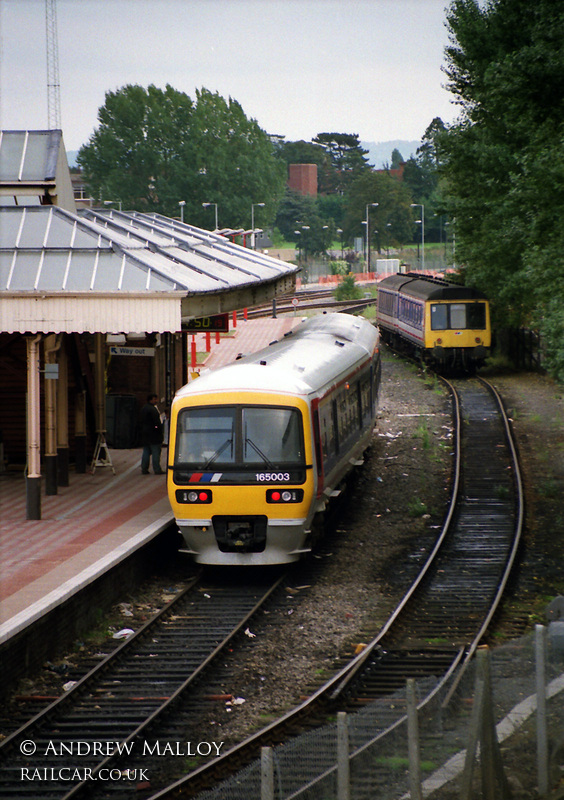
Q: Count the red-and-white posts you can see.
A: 5